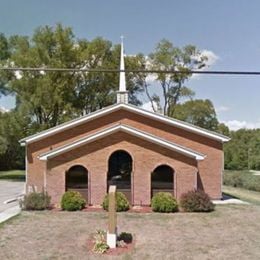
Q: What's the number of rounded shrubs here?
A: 5